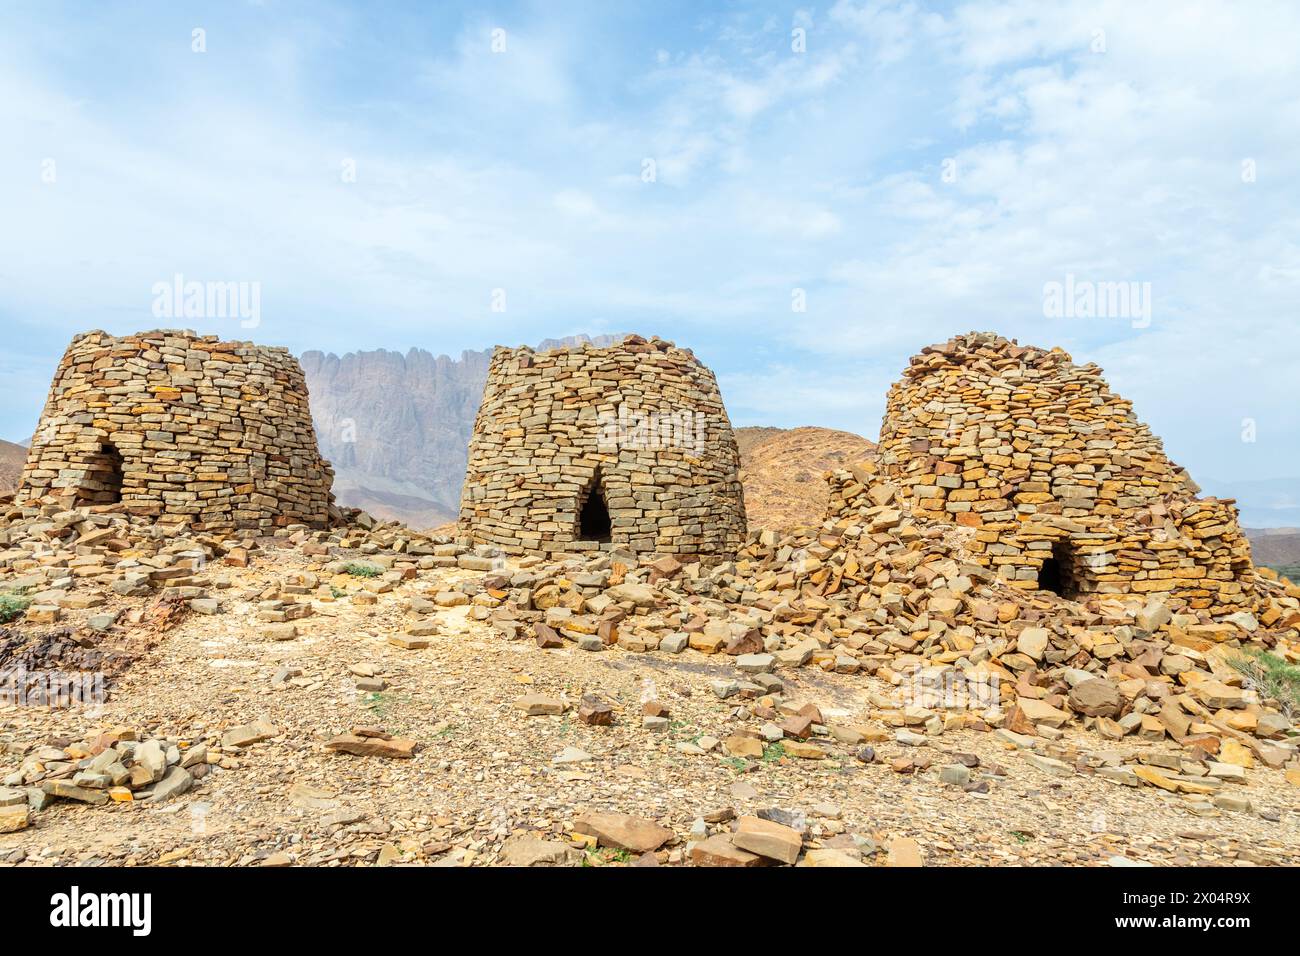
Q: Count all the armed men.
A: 0